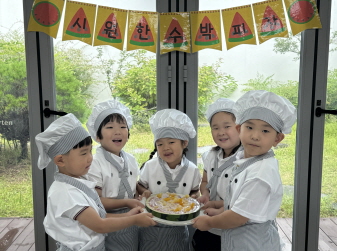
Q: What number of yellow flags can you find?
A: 9